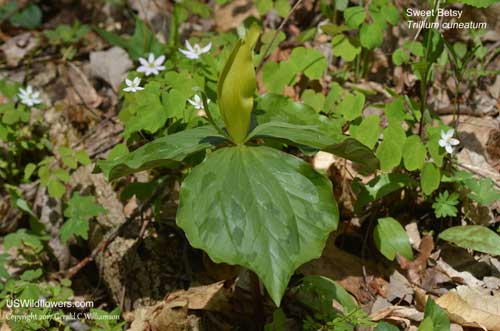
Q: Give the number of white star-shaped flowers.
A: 6